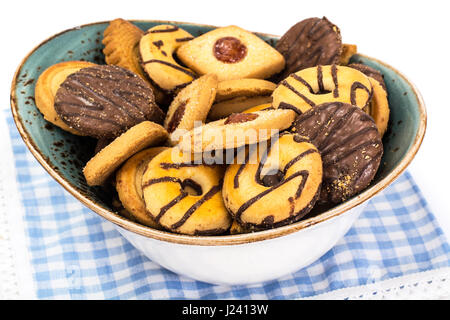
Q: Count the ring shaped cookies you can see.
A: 4